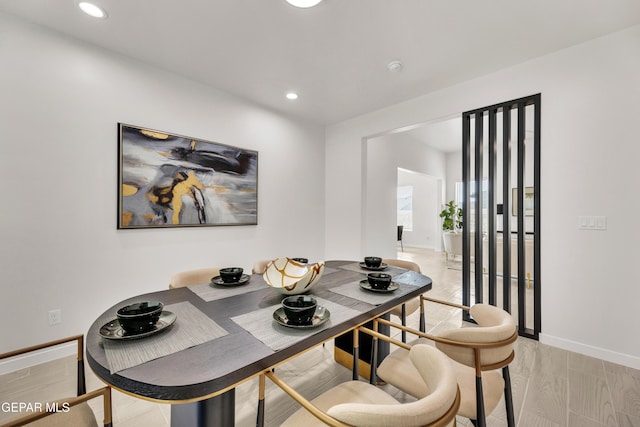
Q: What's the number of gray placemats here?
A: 6